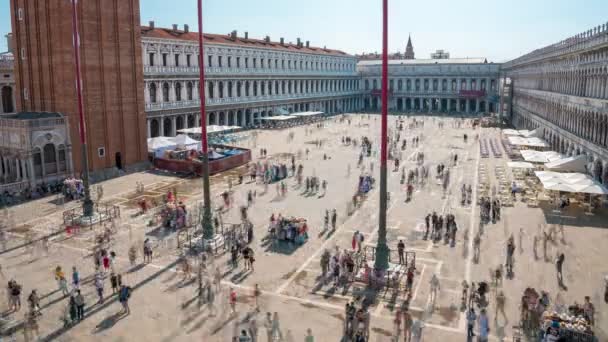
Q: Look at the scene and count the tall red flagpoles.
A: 3